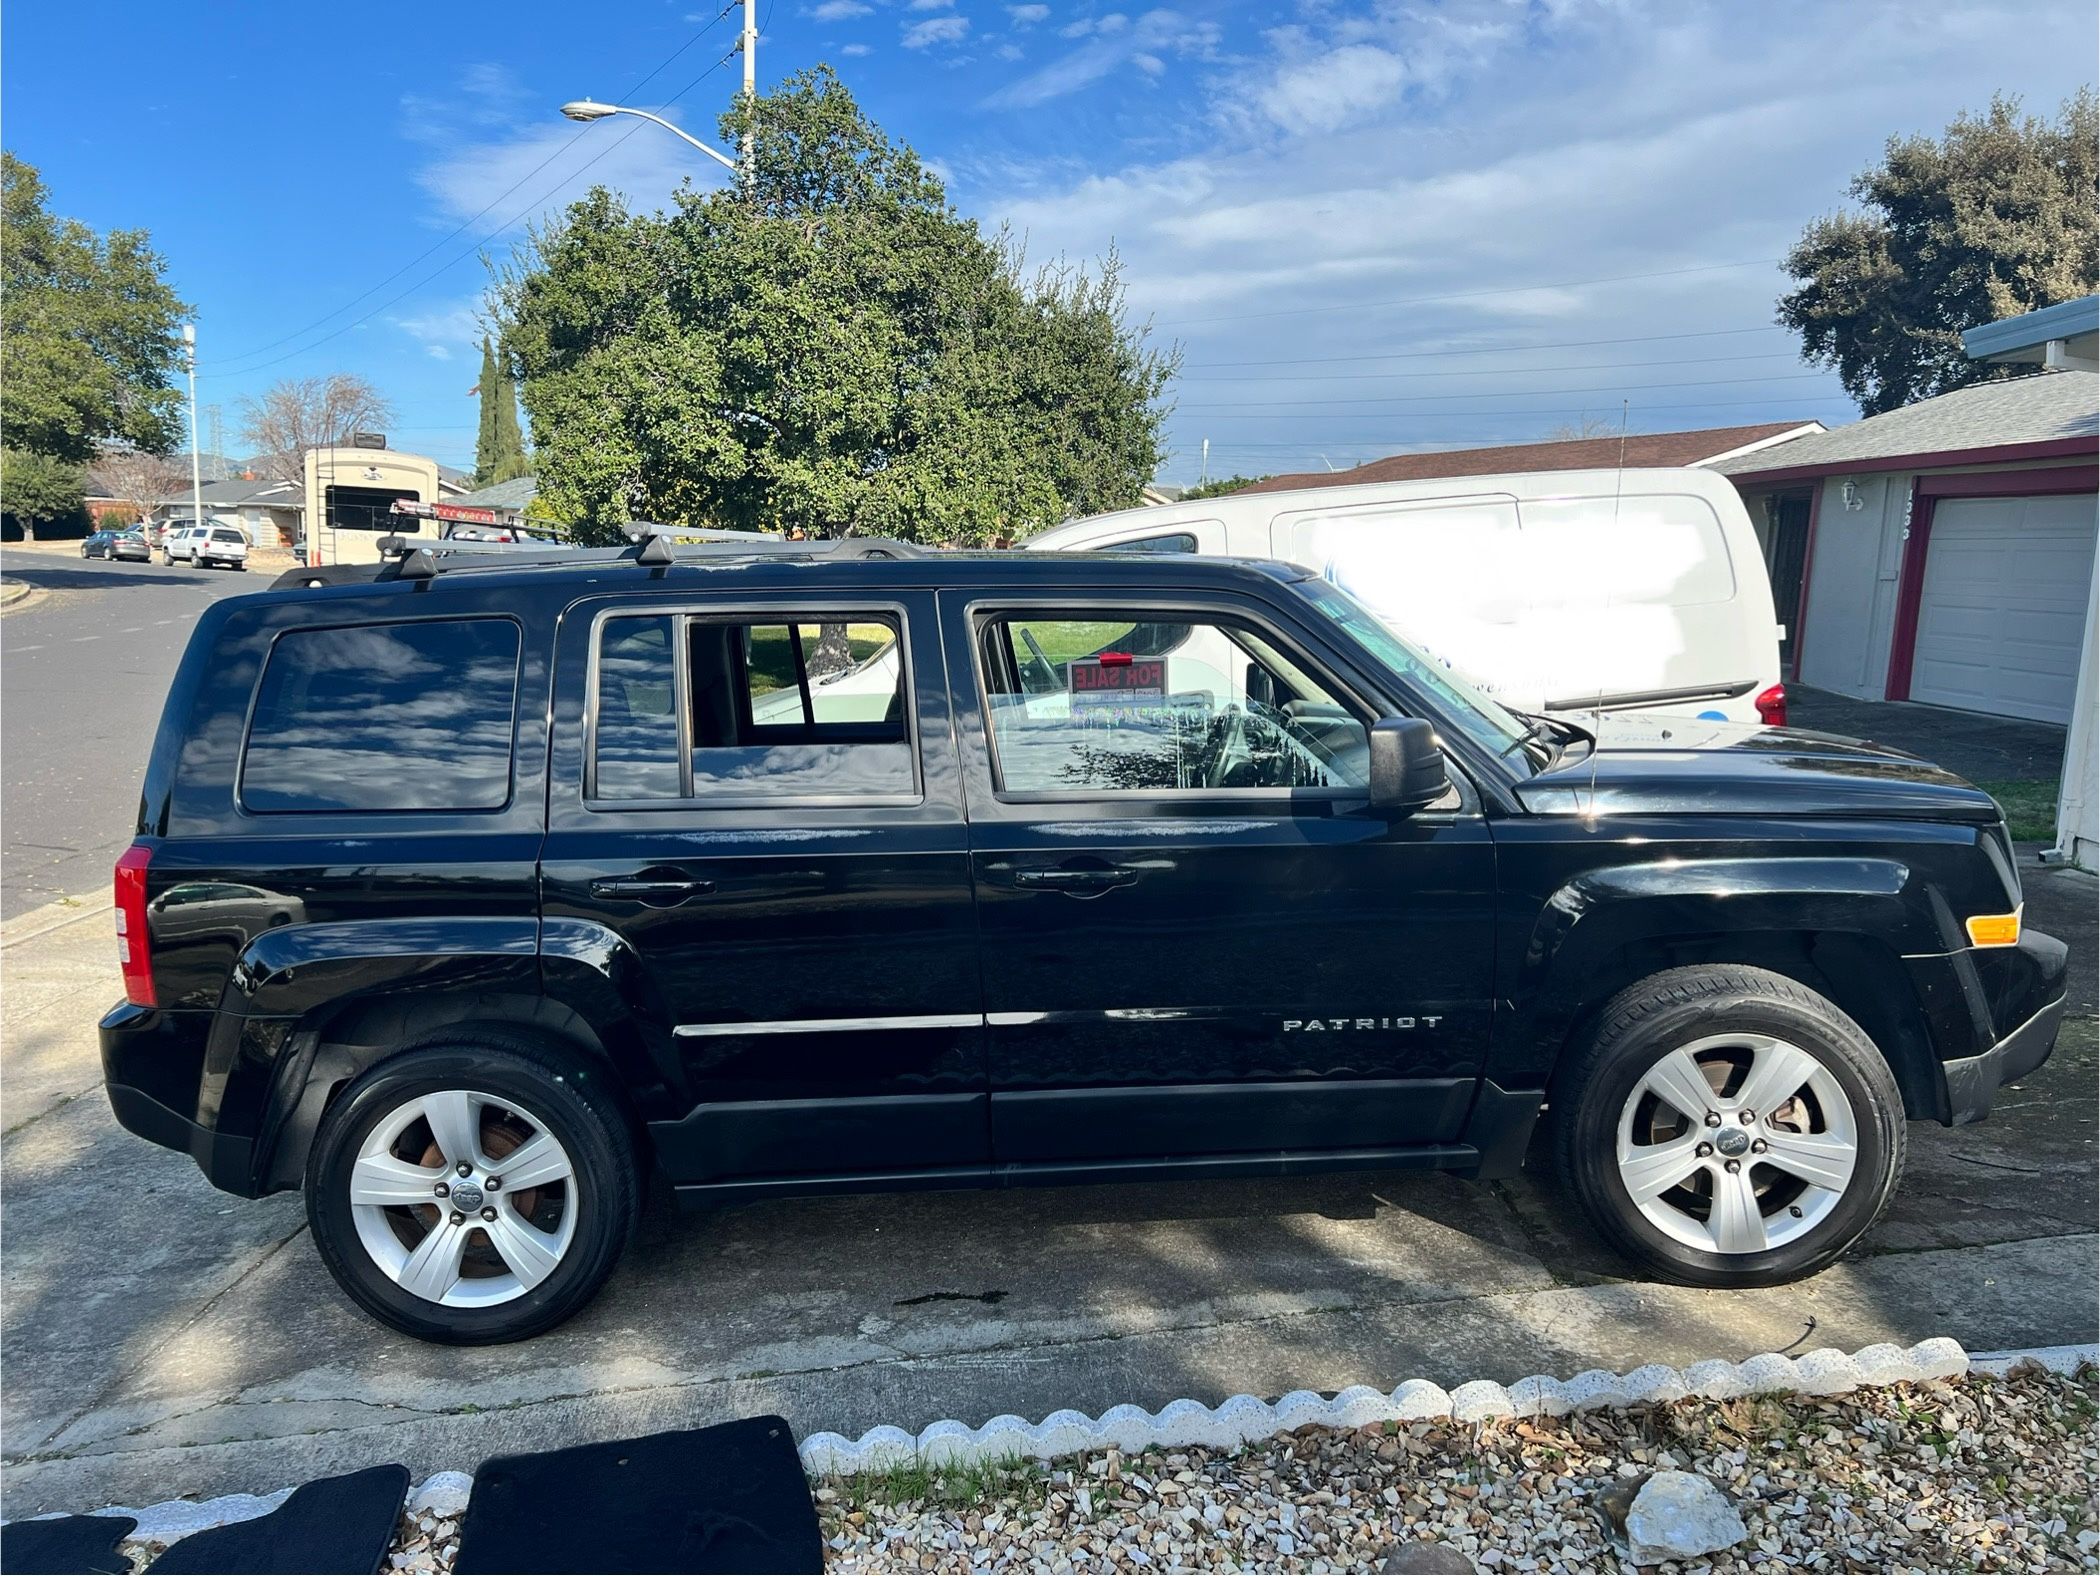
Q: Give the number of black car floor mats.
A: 3